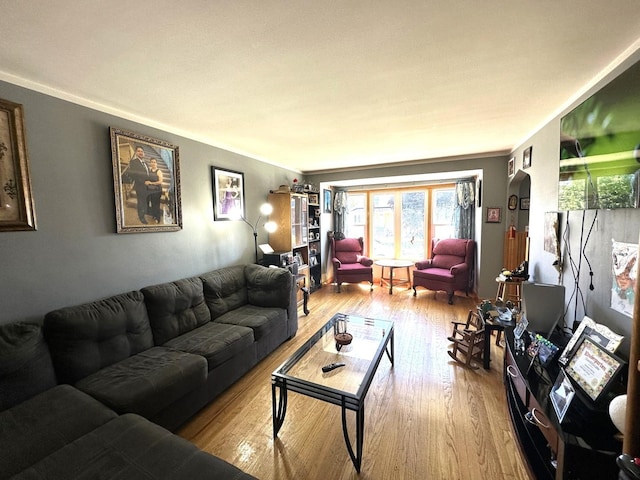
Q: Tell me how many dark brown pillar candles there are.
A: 1